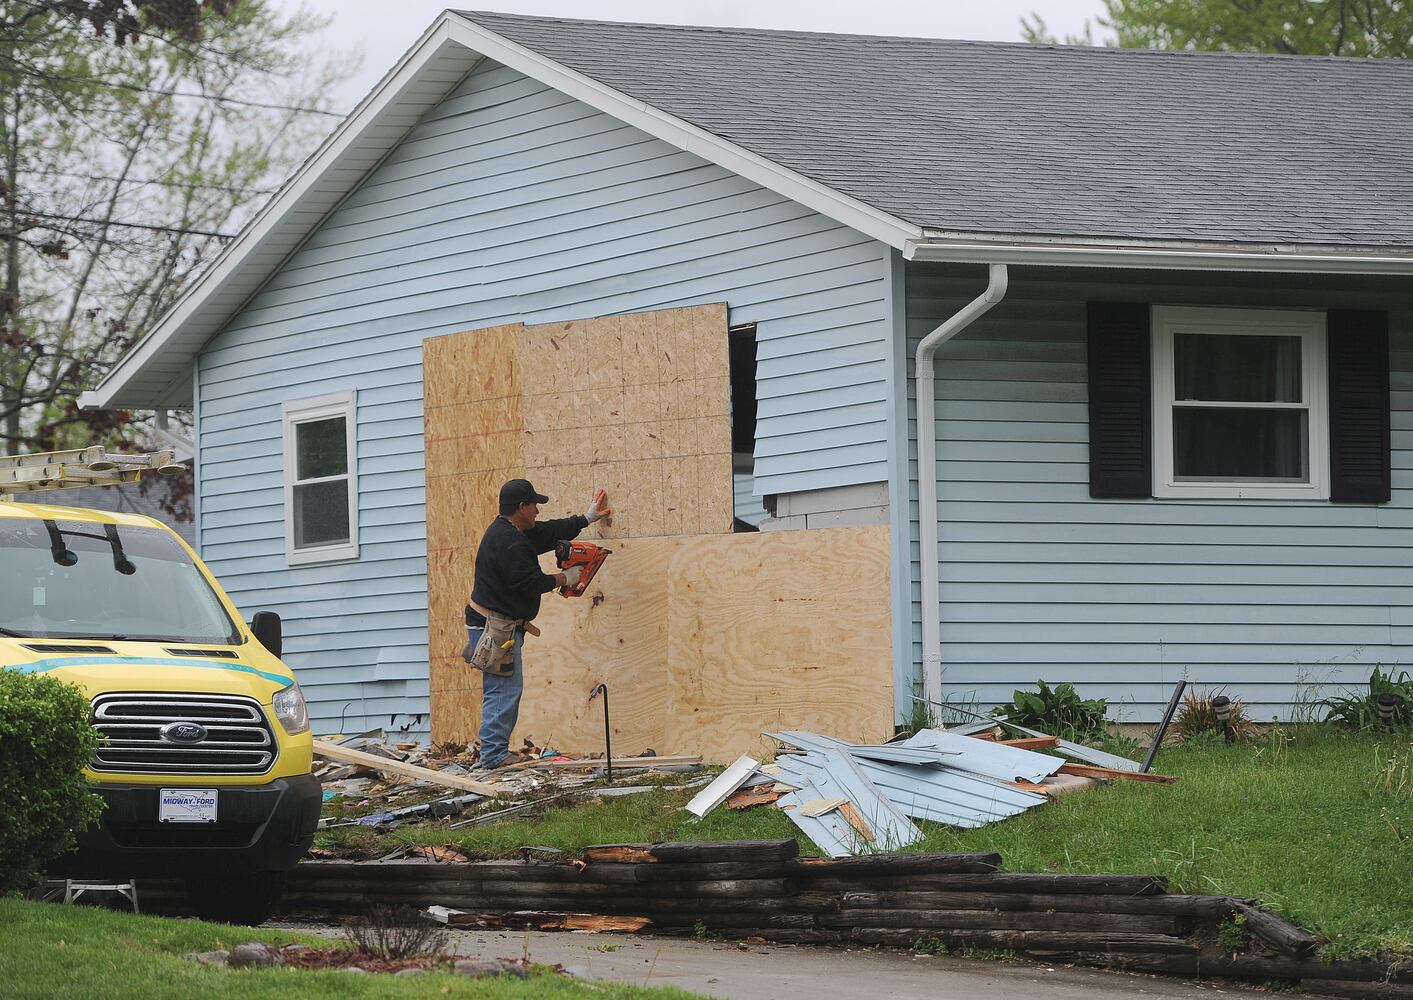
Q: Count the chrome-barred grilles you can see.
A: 1